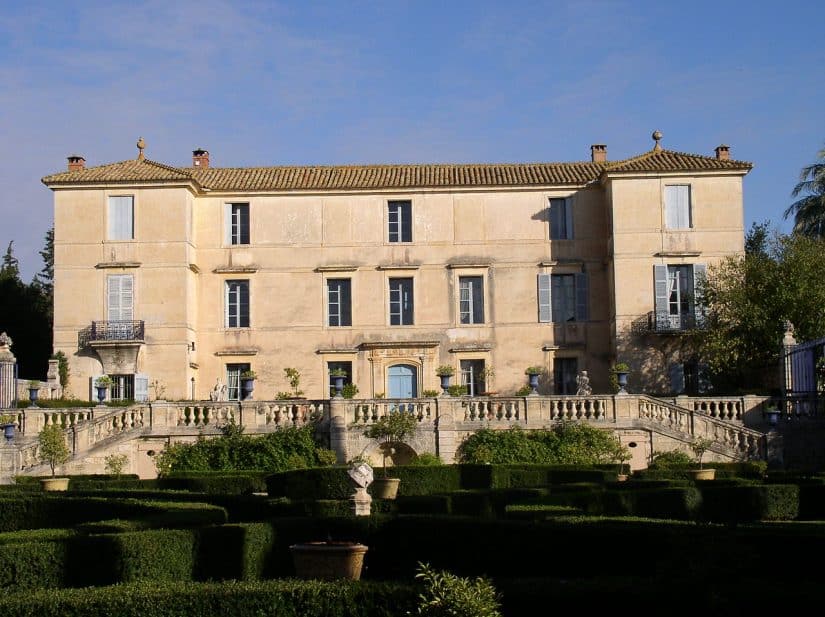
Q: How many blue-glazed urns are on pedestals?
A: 9